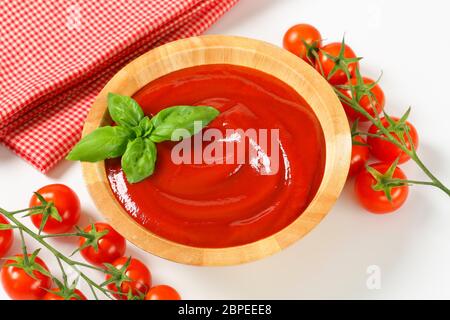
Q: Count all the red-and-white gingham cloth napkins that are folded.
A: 1